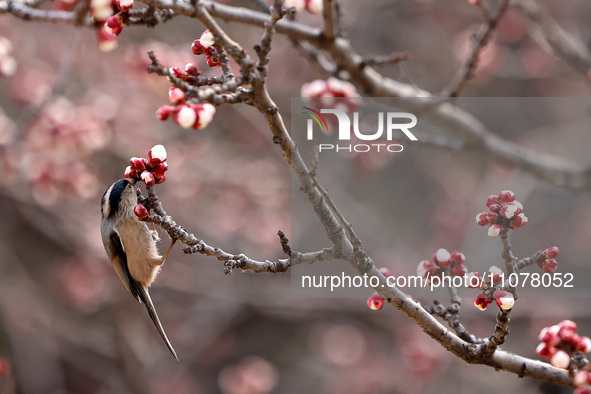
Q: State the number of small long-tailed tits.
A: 1